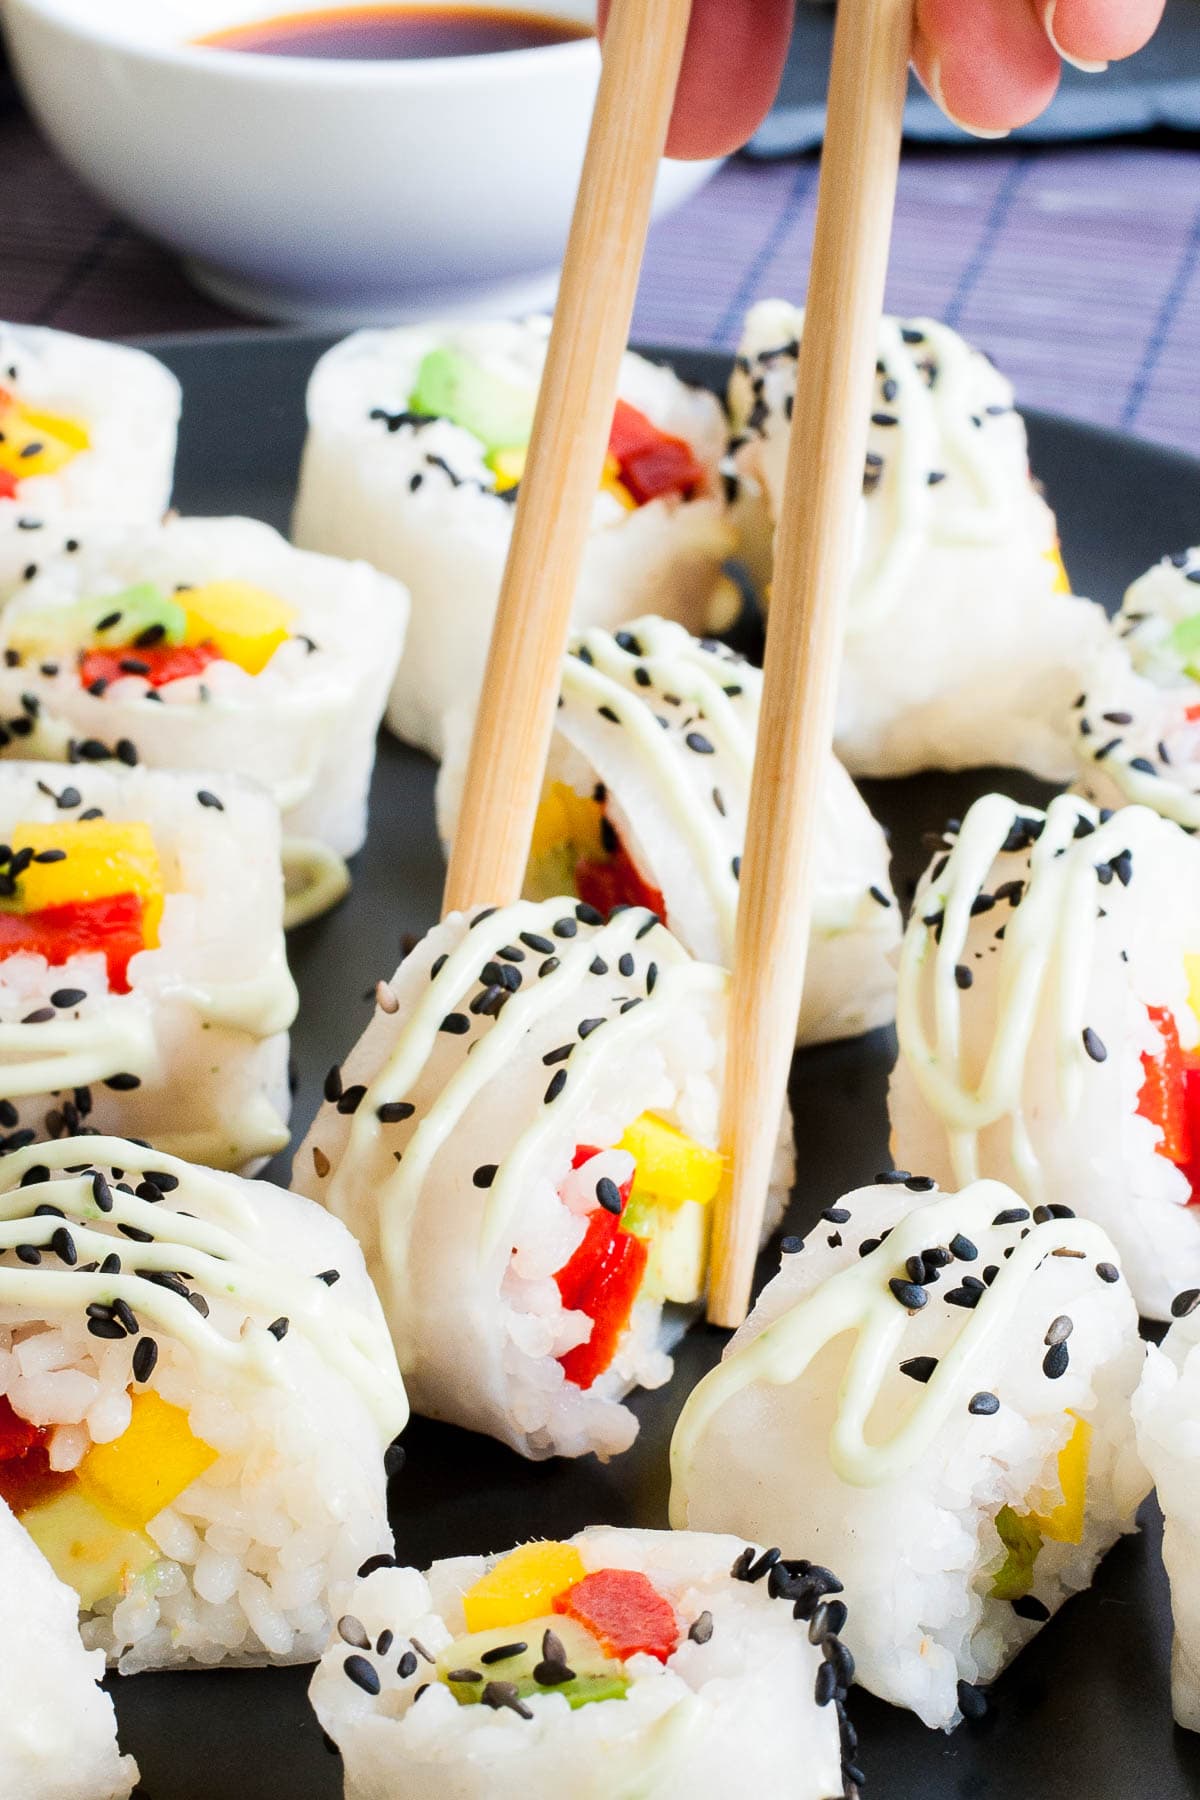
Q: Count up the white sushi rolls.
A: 14